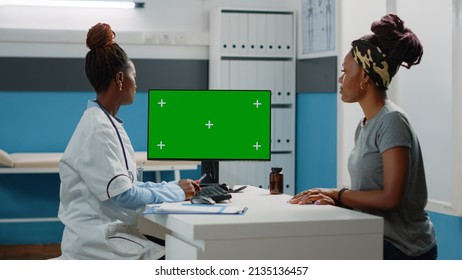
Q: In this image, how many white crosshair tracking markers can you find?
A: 5